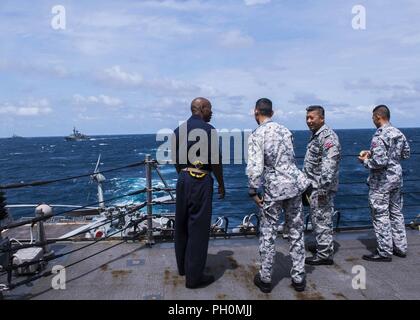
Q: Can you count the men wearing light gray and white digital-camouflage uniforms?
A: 3